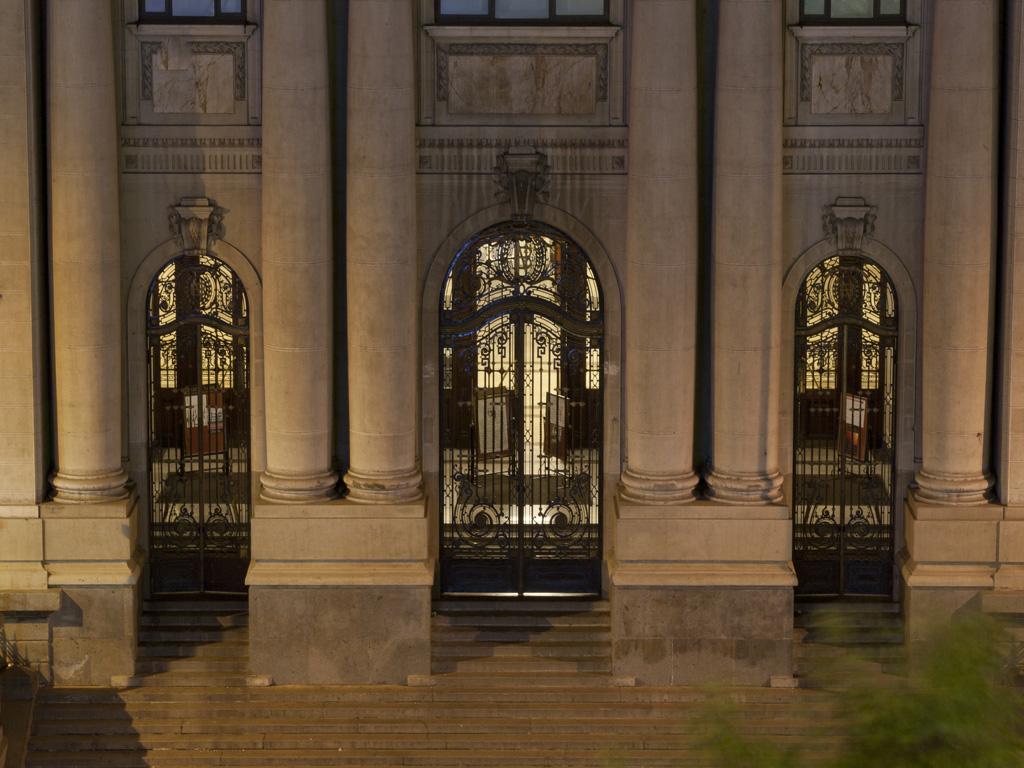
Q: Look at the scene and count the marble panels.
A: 3